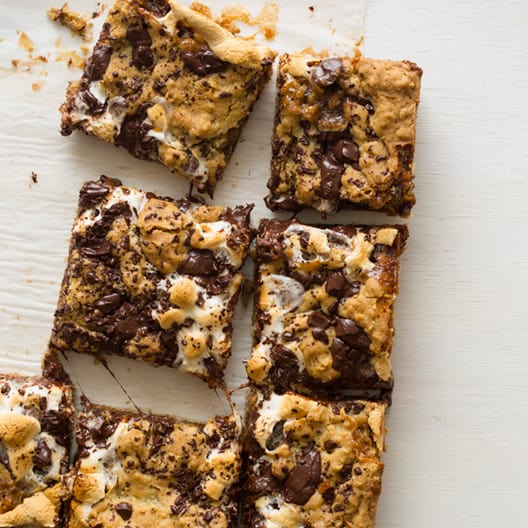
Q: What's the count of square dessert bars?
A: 7